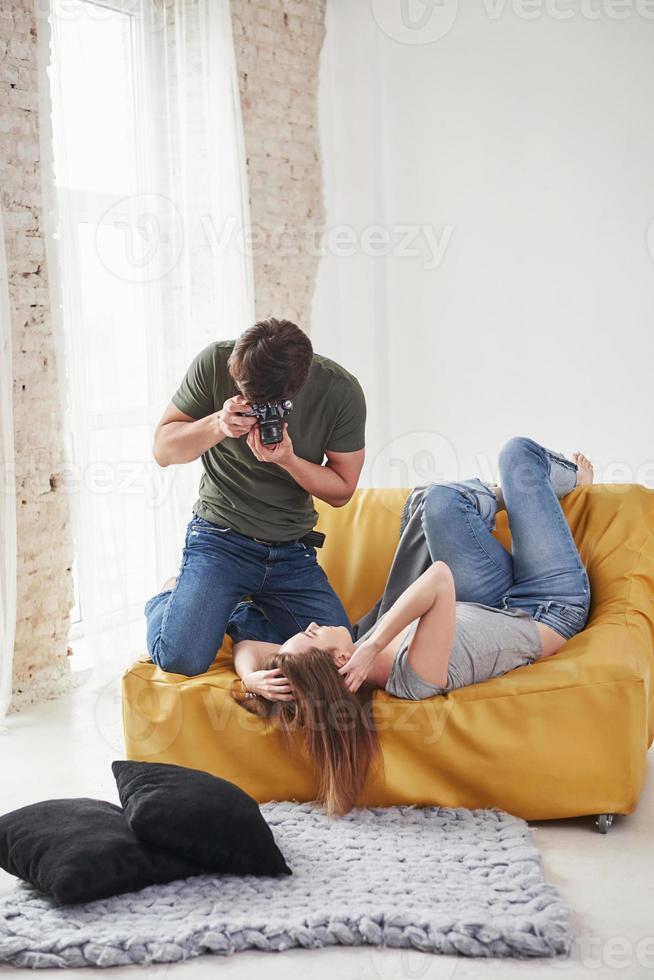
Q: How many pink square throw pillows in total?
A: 0